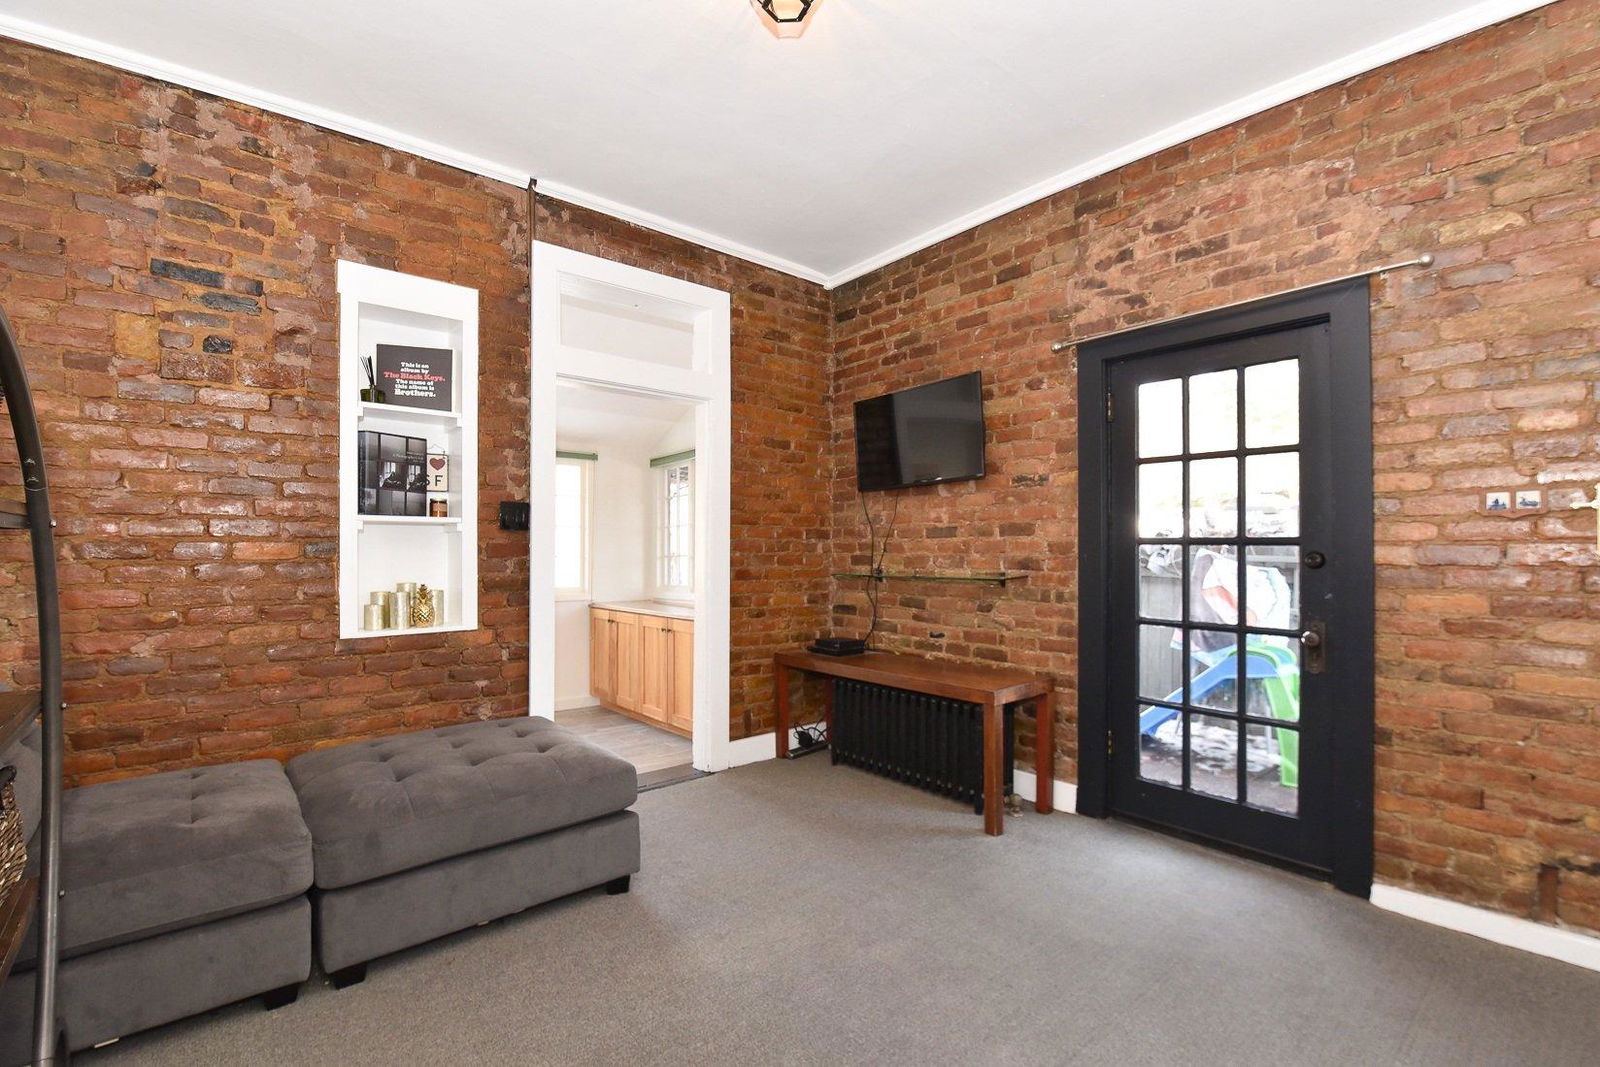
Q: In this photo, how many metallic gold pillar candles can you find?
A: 5